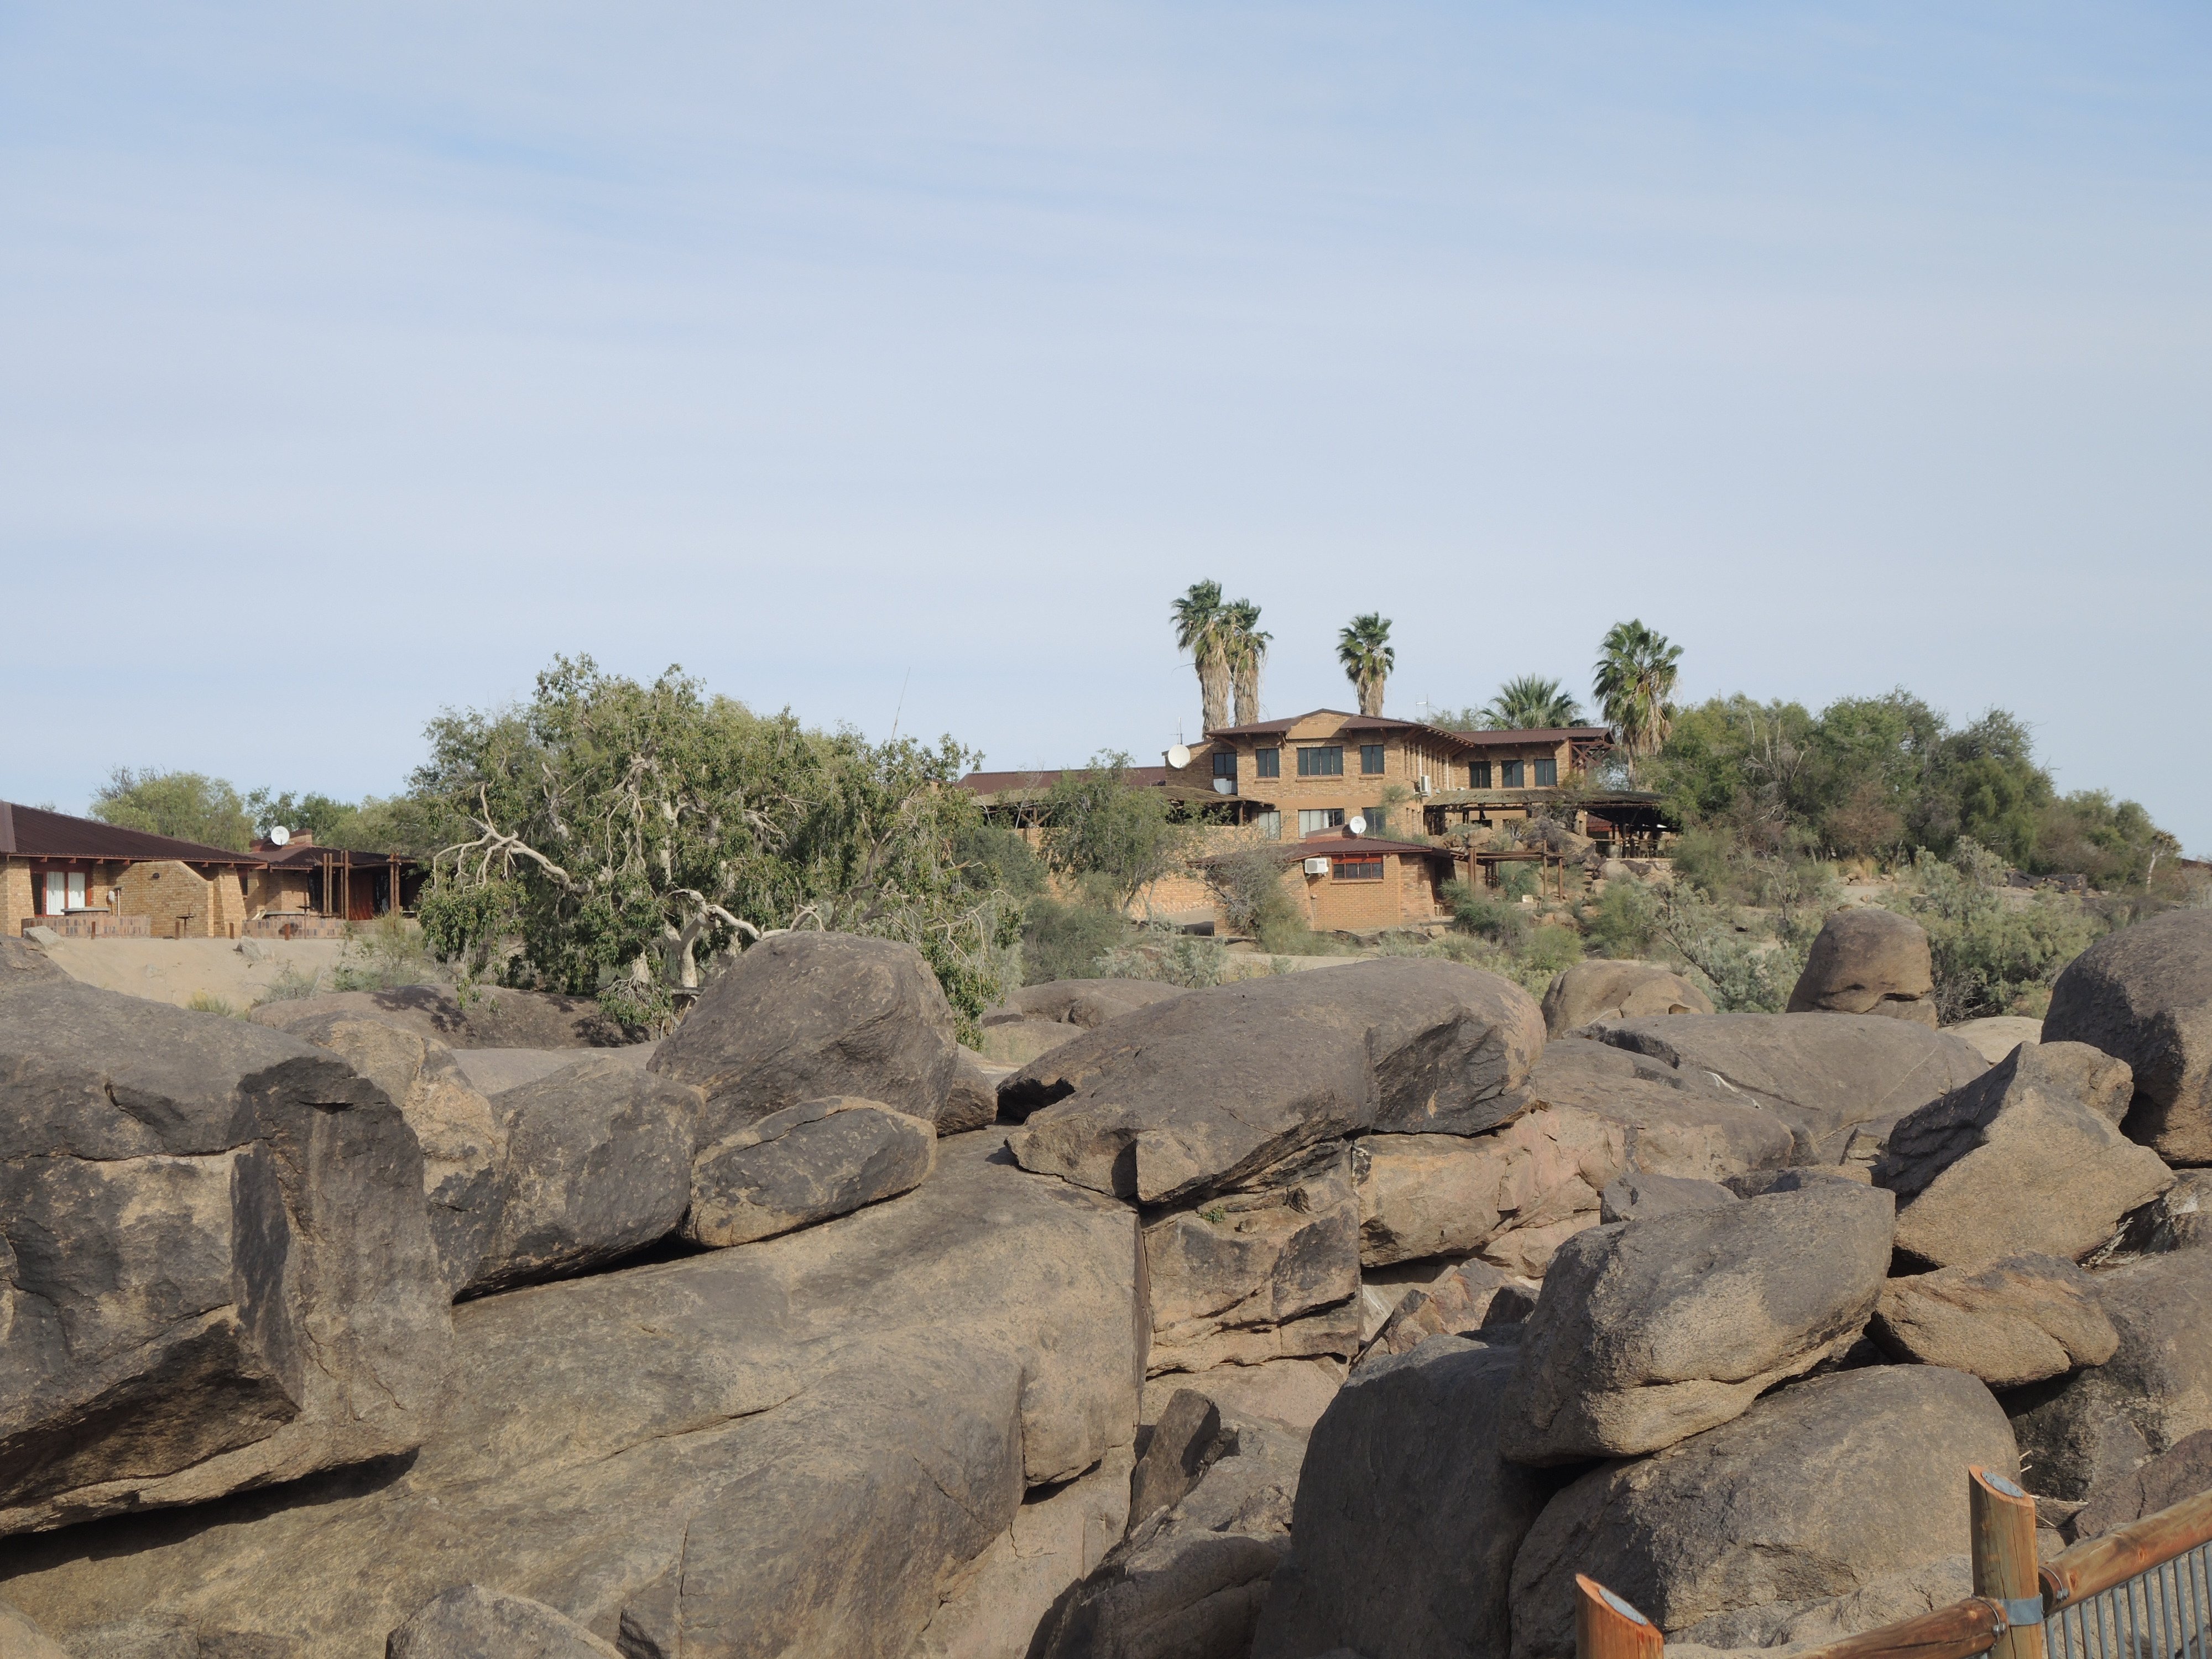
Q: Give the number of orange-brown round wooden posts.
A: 2